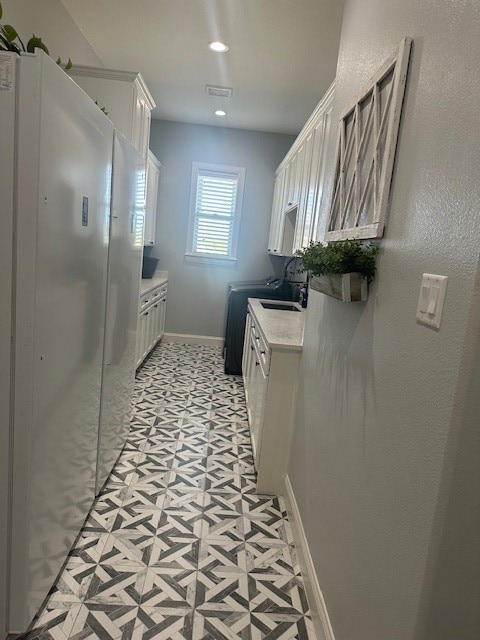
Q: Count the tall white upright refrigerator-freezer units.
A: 2